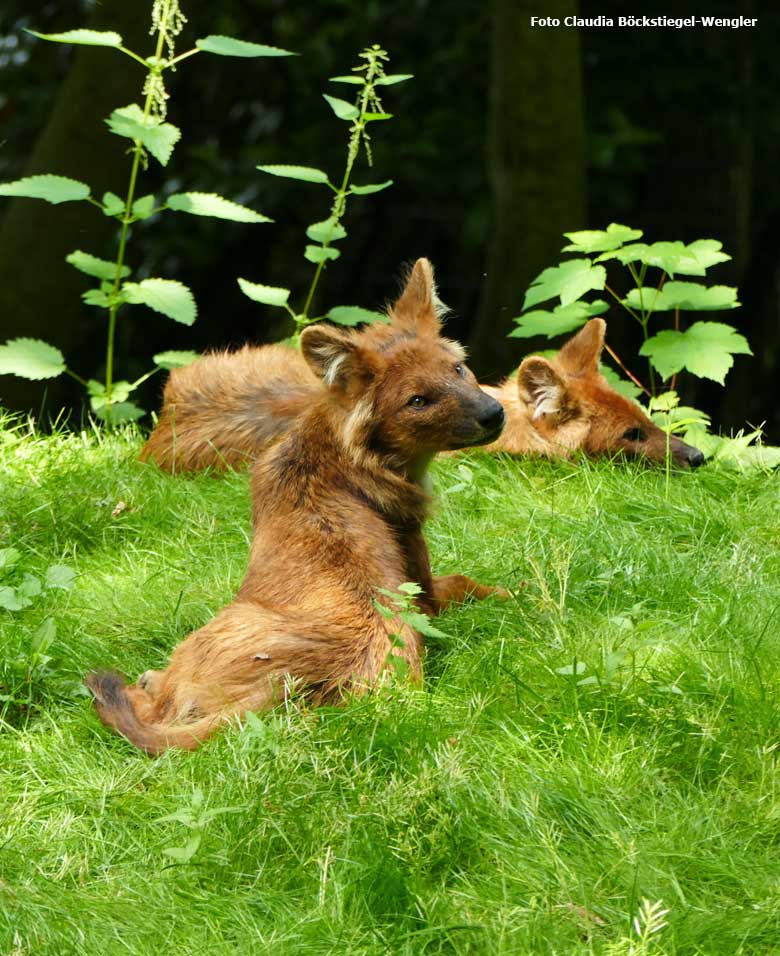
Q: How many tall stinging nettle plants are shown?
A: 2